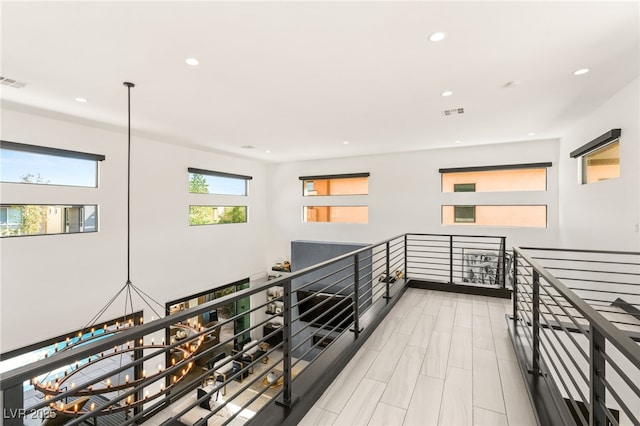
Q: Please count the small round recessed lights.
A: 9